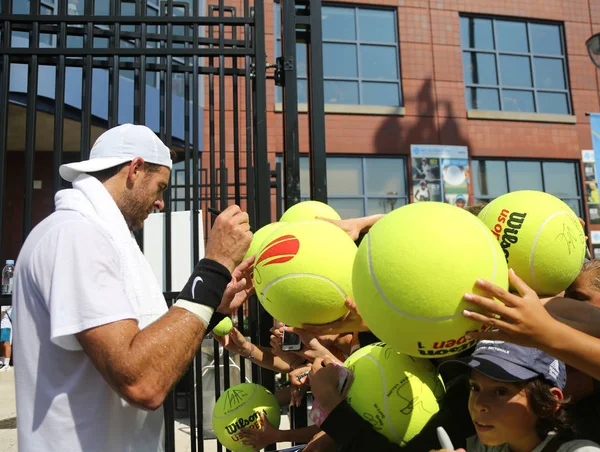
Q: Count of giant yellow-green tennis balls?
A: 7